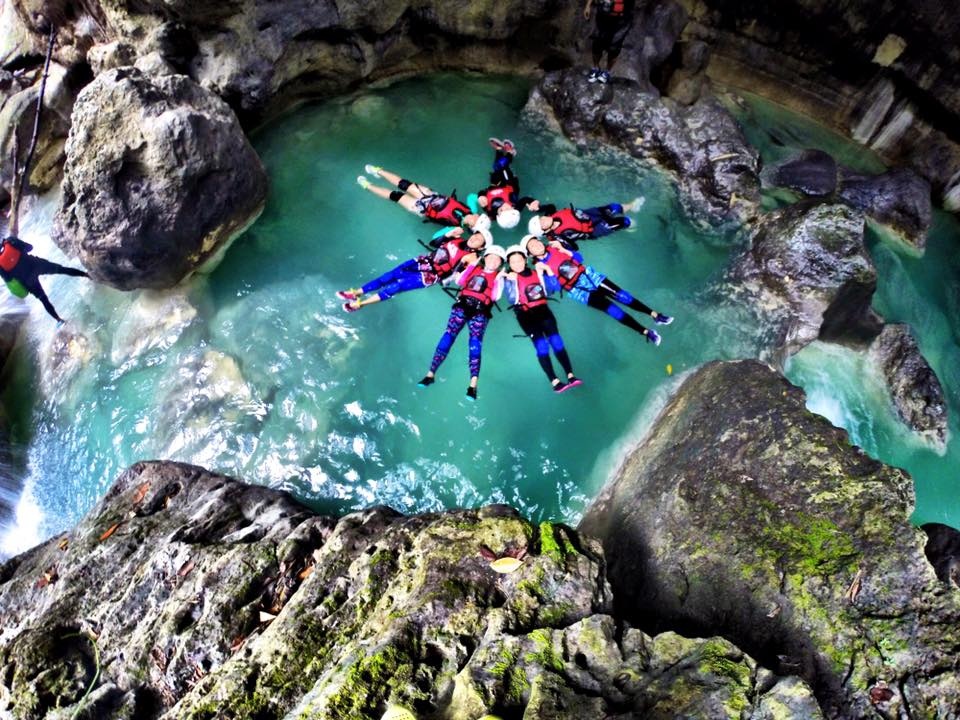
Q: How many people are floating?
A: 7